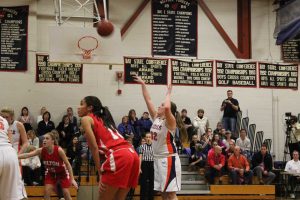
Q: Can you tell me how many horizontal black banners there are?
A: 5